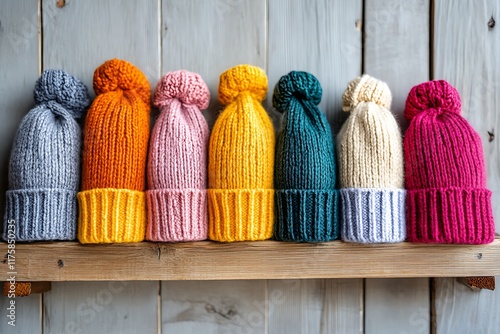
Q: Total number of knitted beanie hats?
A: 7